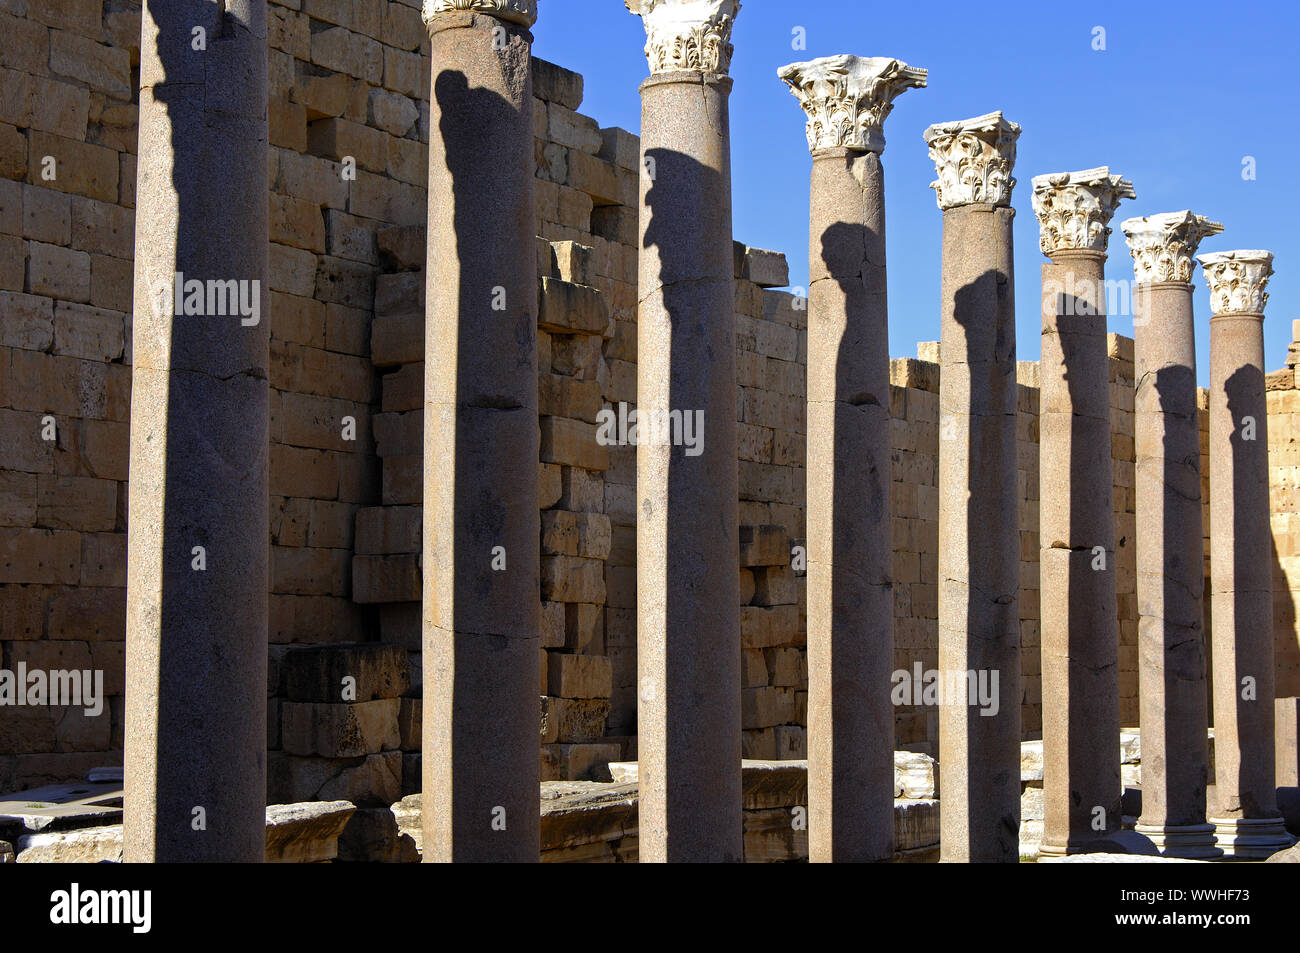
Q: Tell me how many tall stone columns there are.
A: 8